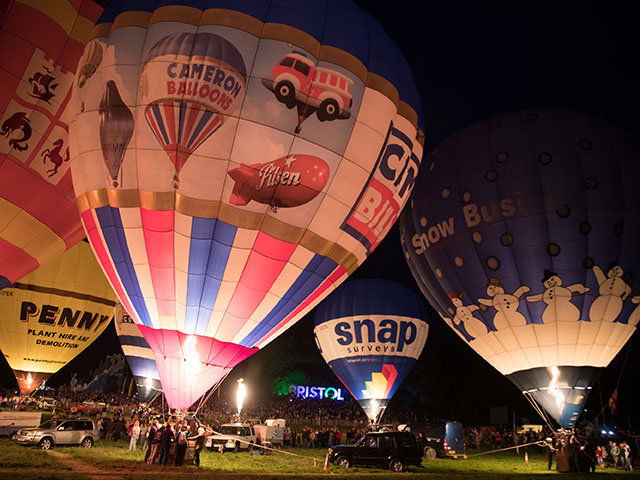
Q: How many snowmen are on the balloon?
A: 4